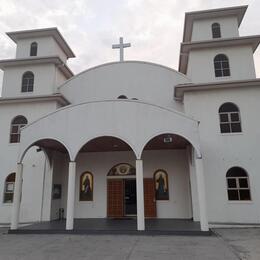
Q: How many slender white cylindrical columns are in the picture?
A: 4